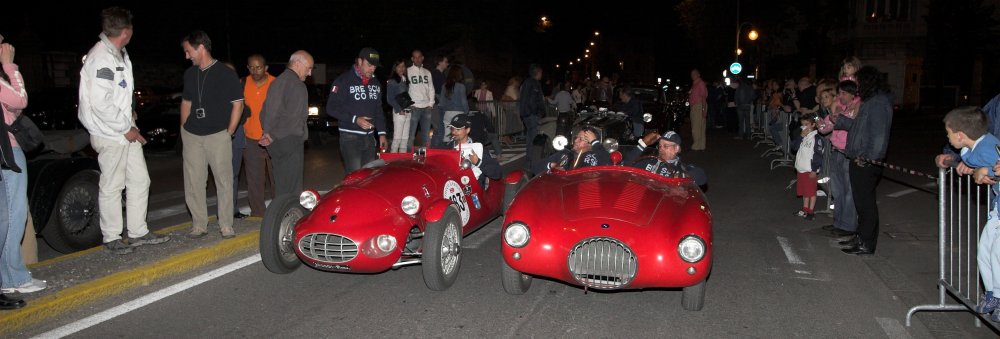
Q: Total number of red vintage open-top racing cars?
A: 2